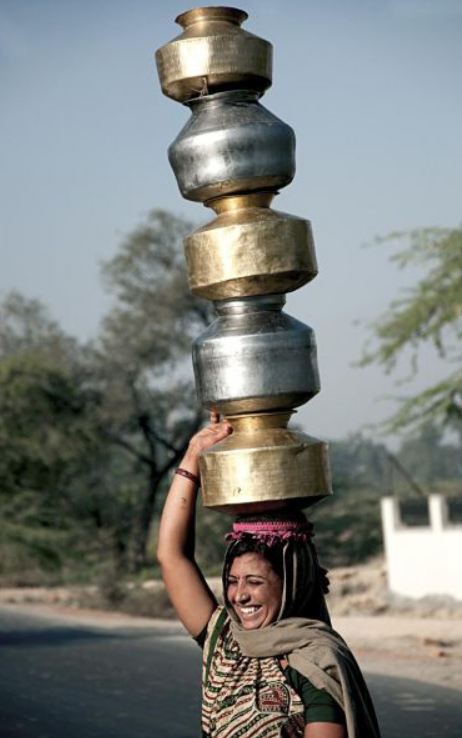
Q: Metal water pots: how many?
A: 5